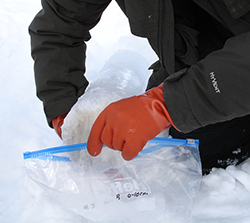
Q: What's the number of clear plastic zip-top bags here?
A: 1